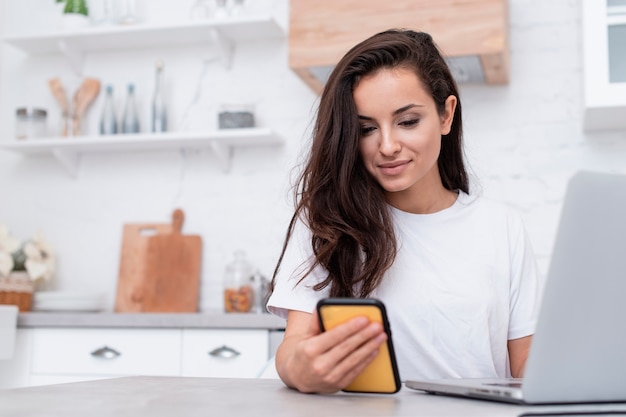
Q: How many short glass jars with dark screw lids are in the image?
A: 2